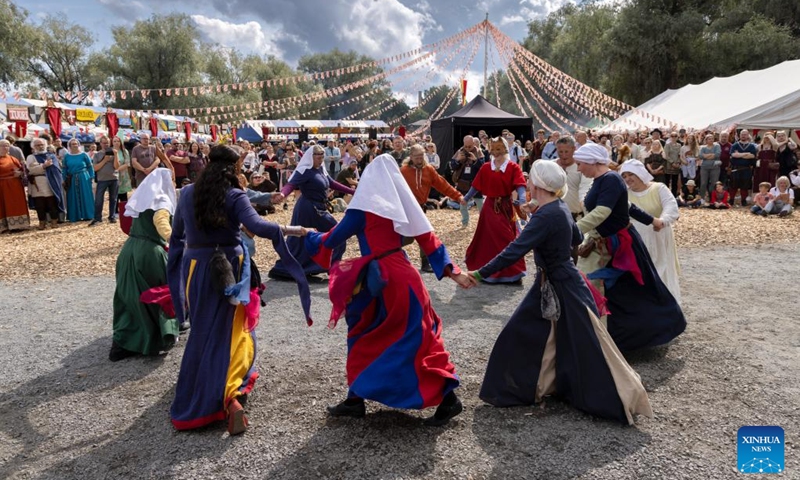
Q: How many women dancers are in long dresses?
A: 8